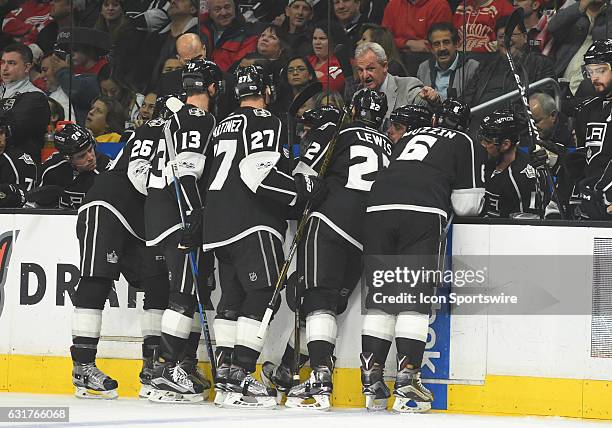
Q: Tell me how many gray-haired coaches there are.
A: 1